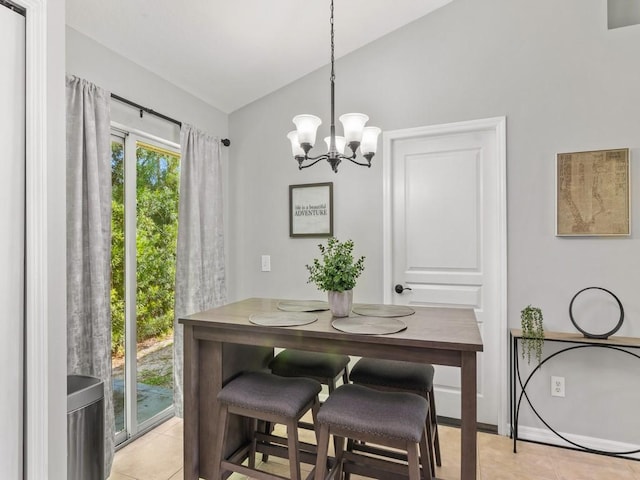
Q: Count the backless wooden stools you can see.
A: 4